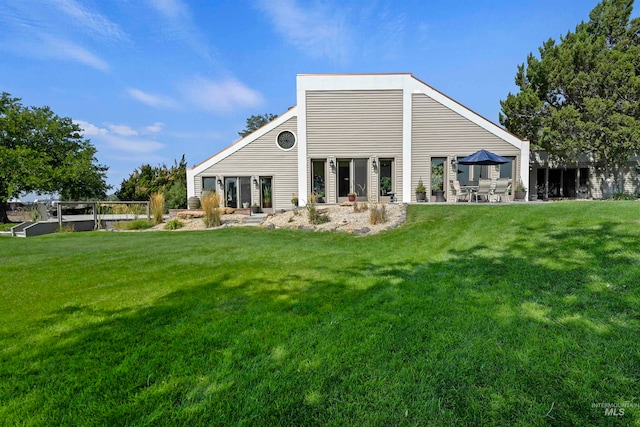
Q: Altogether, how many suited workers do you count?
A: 0